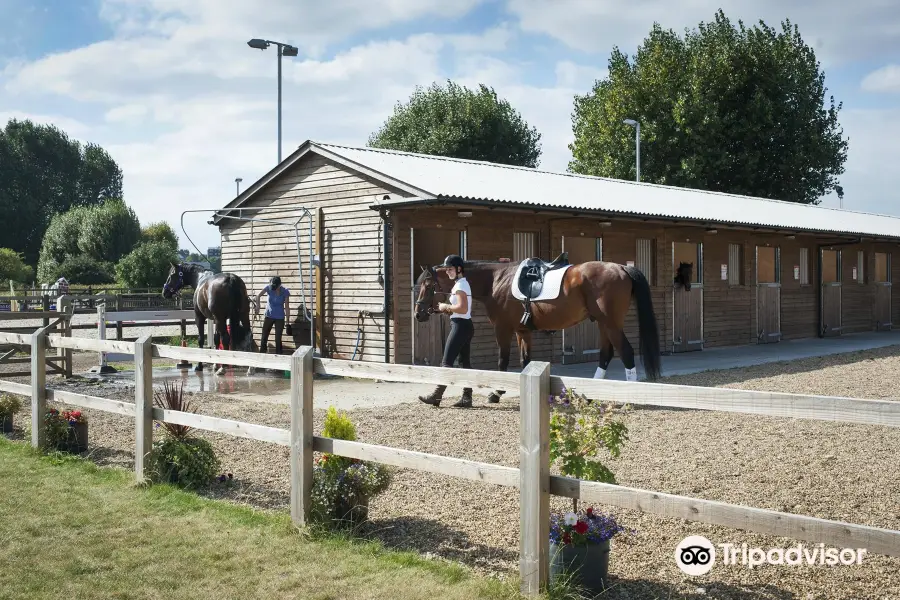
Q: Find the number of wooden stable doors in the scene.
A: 6